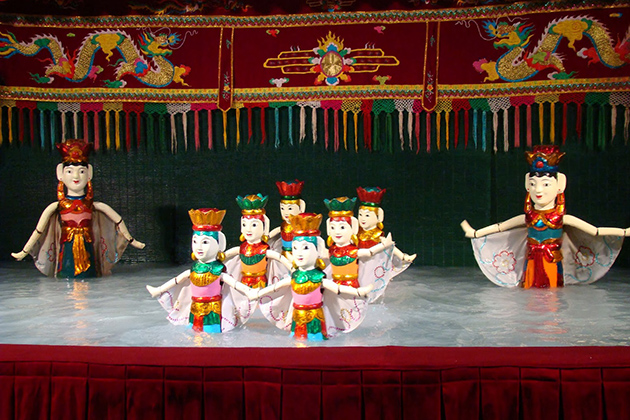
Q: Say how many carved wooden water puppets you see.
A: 8